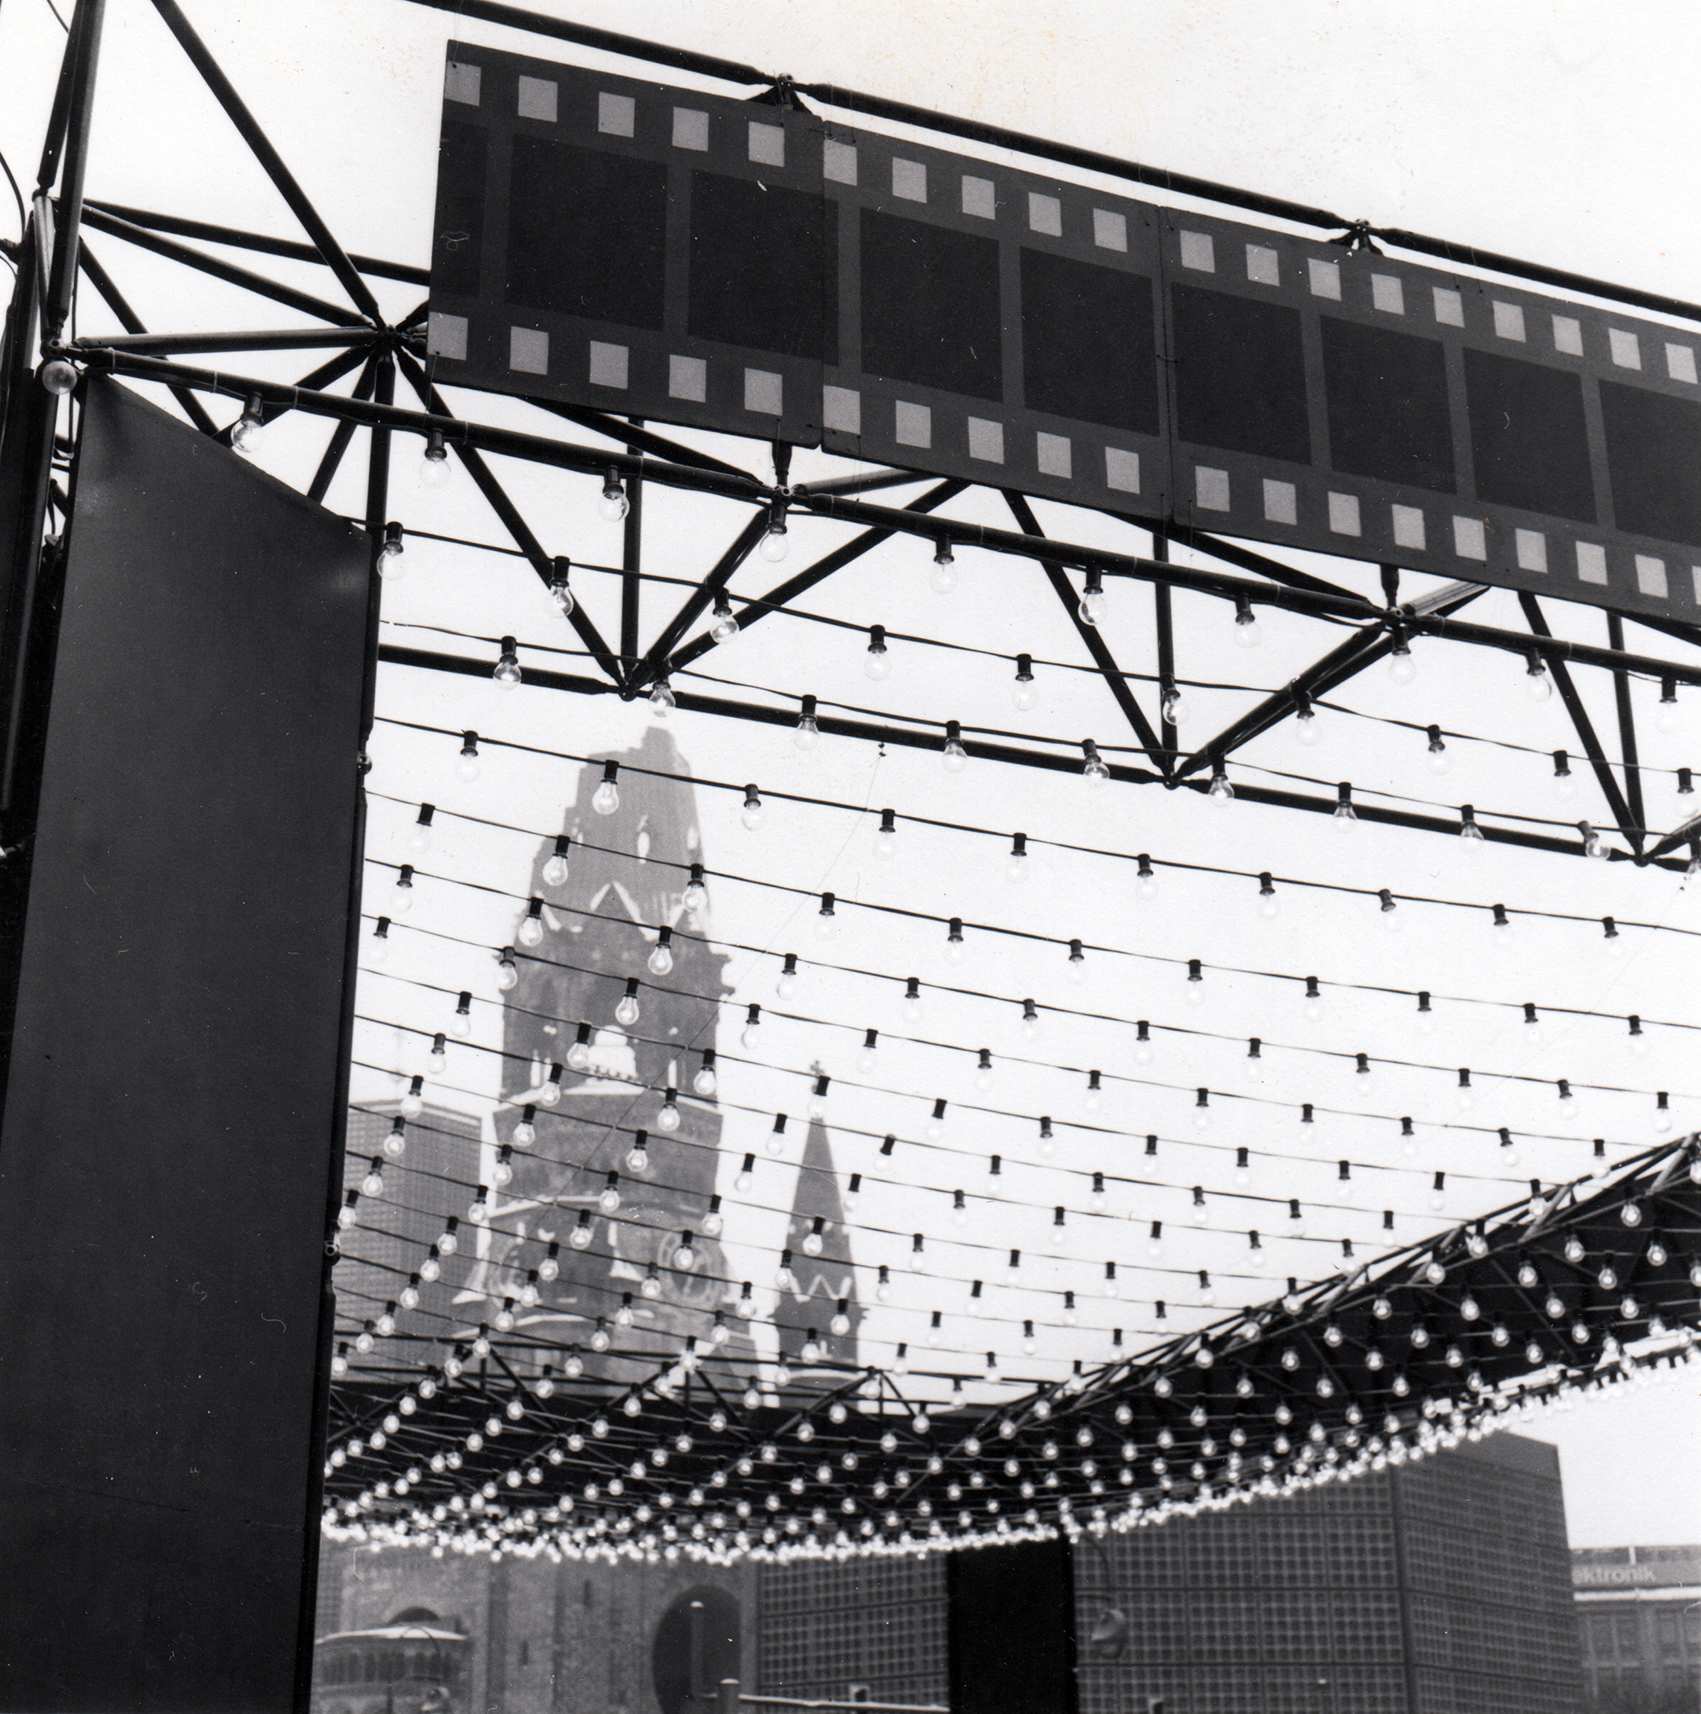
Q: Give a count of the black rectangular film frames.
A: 9